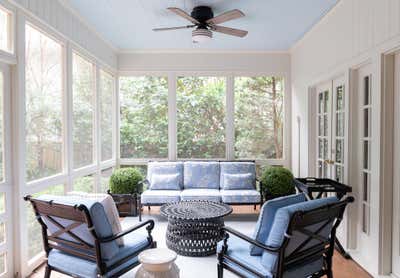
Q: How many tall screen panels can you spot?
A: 6